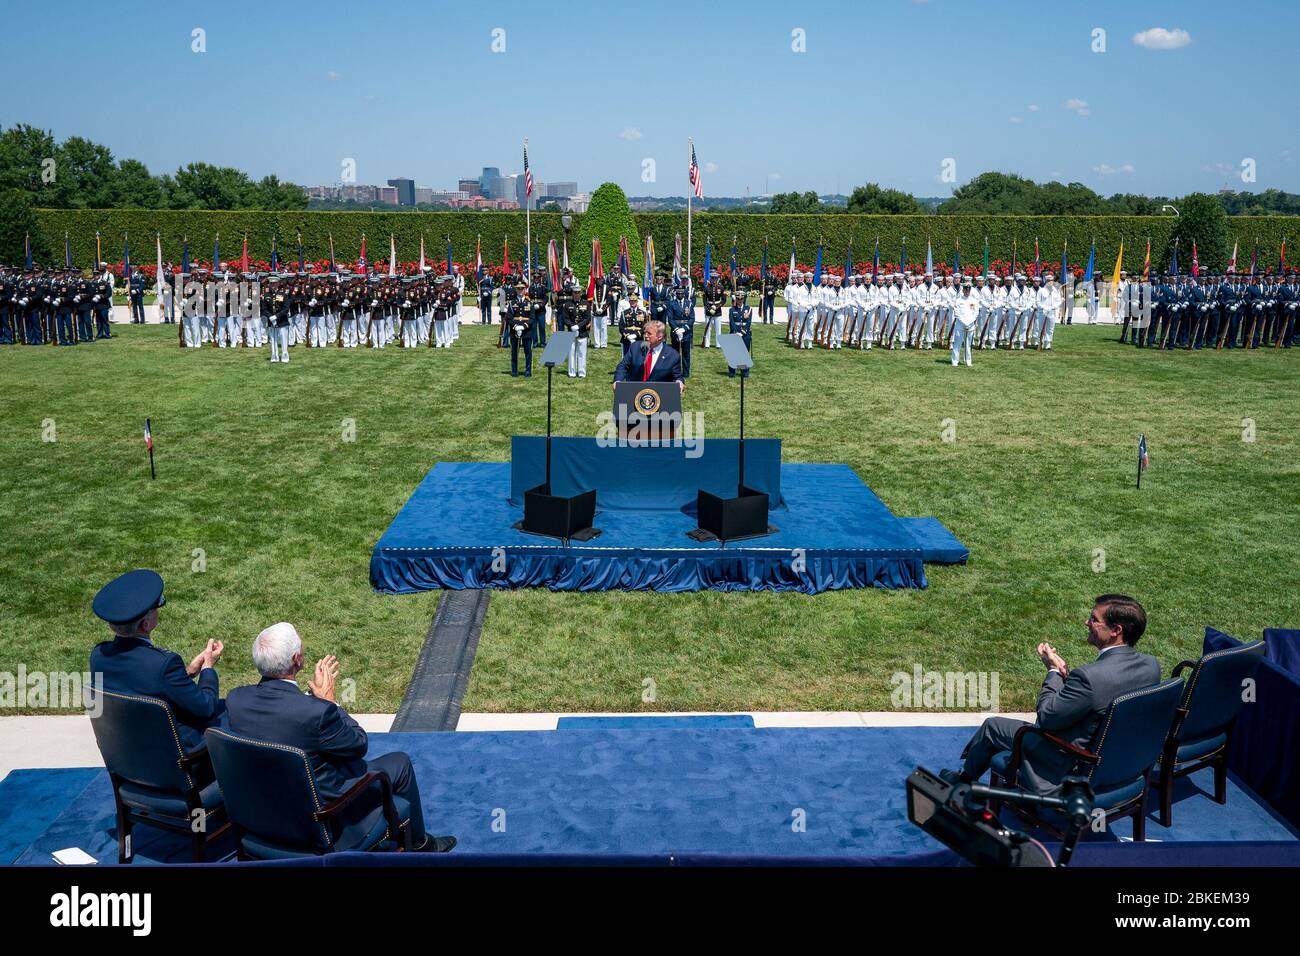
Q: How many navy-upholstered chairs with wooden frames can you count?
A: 4